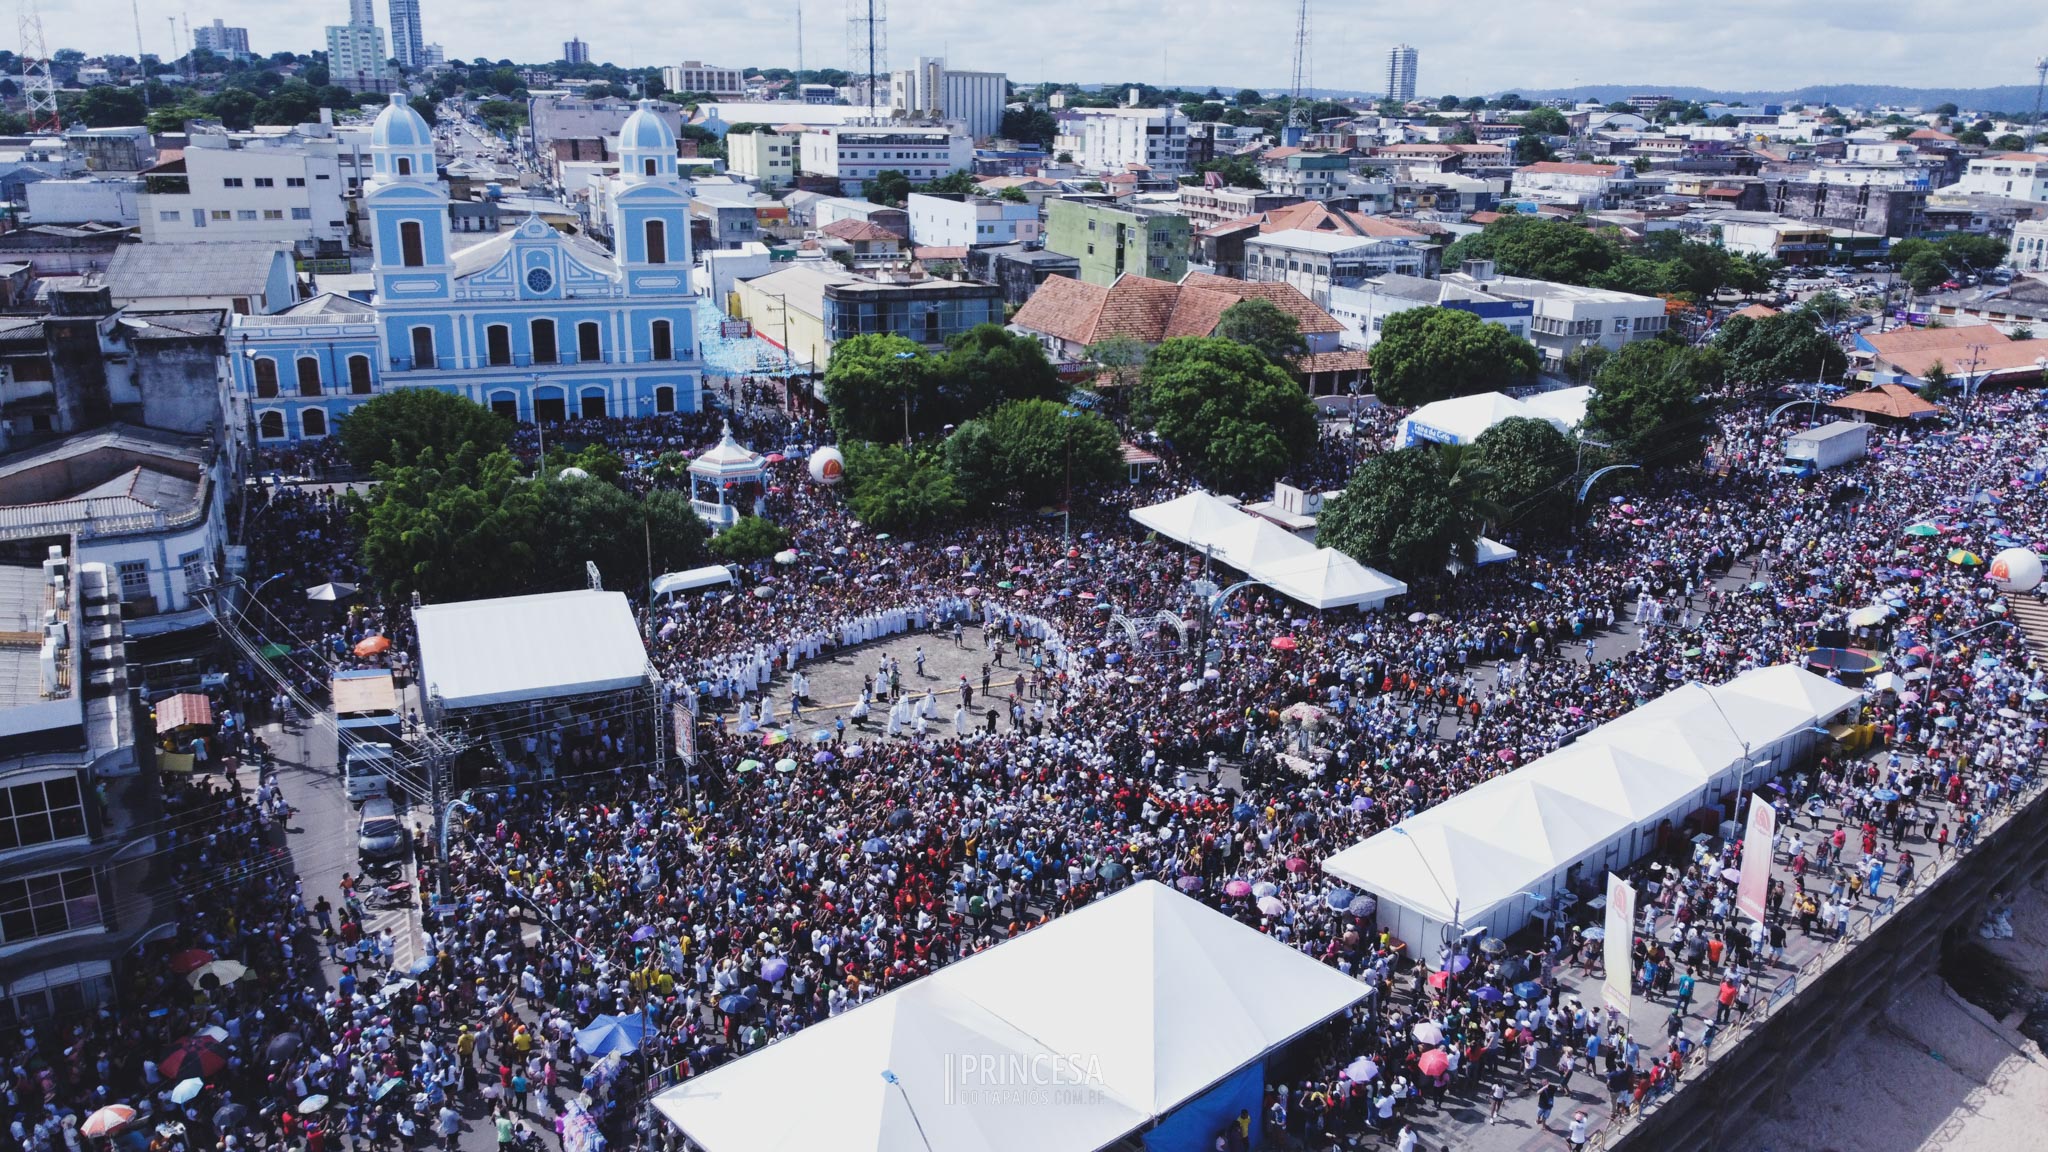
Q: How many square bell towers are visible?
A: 2